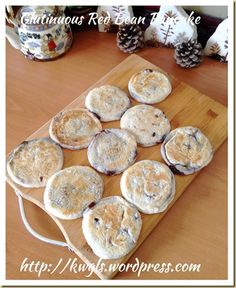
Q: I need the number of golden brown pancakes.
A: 10